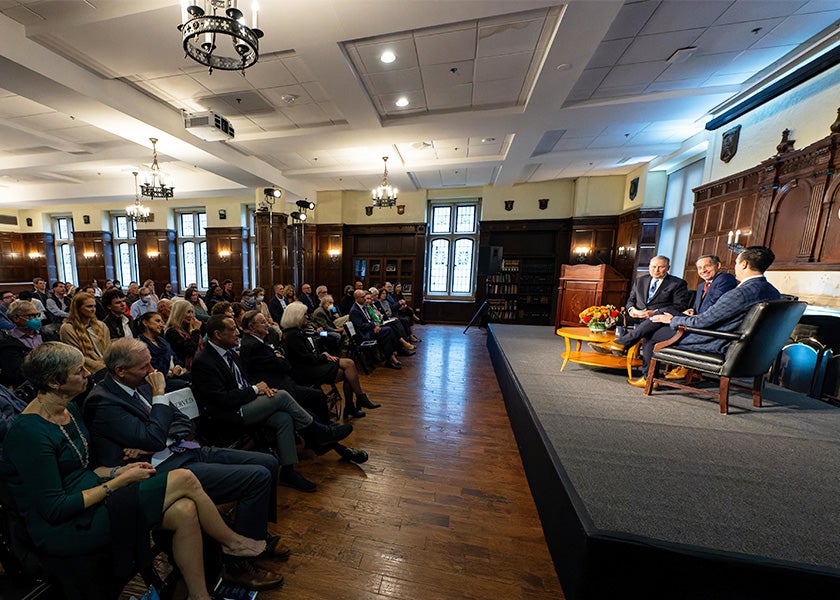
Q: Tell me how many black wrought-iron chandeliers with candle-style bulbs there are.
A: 4